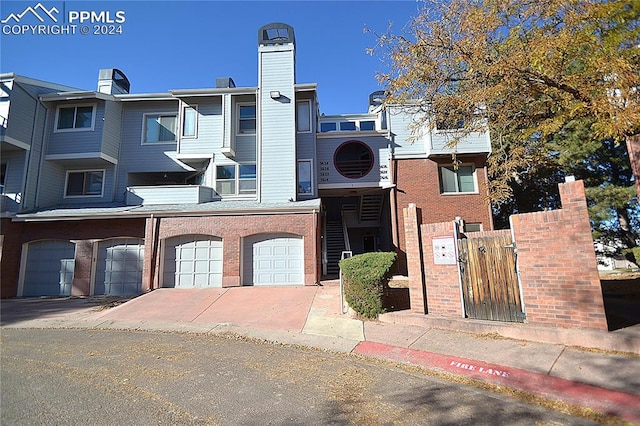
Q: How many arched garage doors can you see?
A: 4